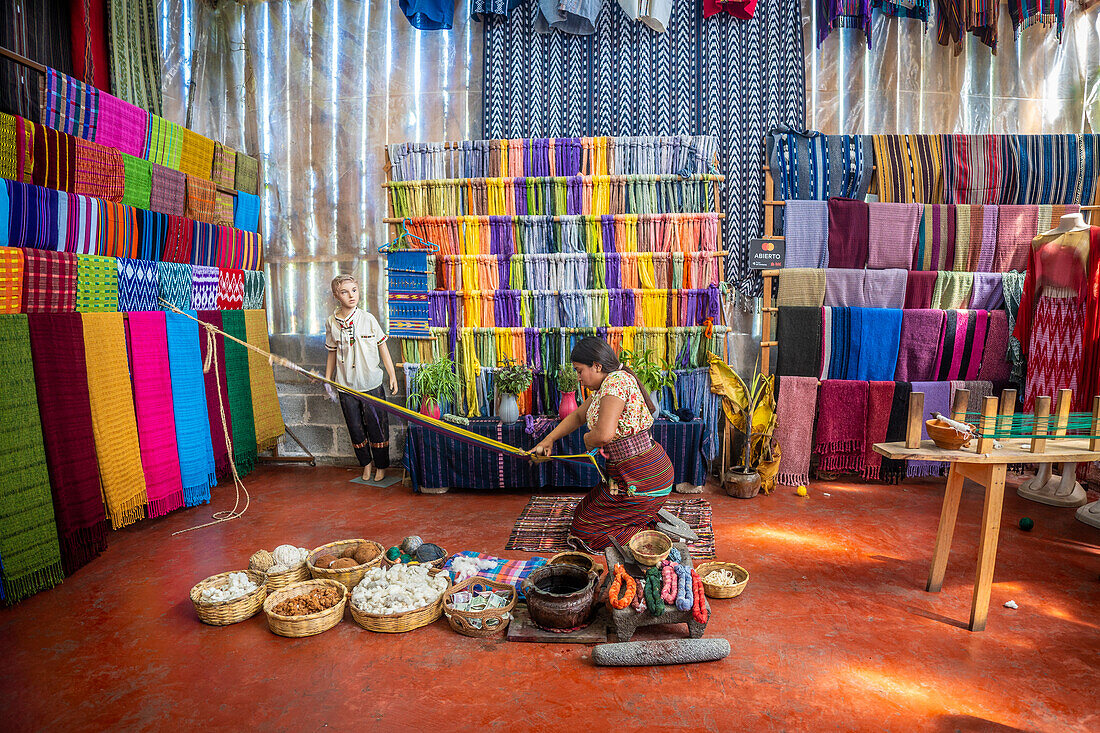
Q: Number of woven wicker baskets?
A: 9